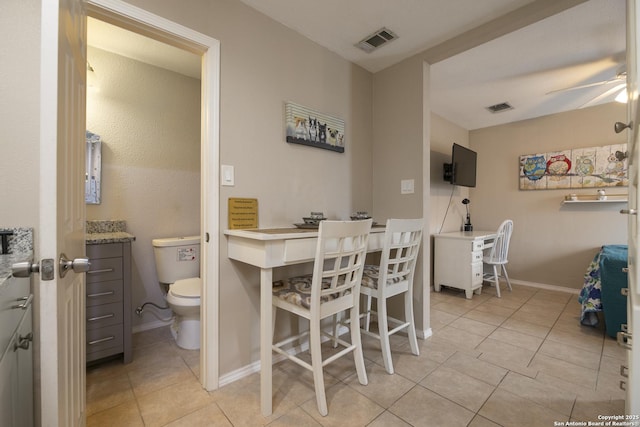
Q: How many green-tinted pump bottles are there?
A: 0